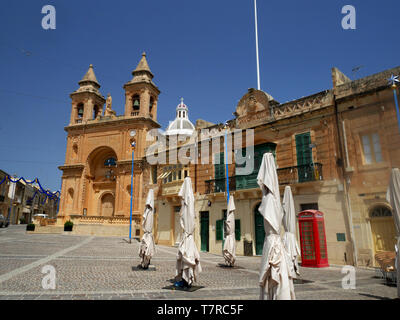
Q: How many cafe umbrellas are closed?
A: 6